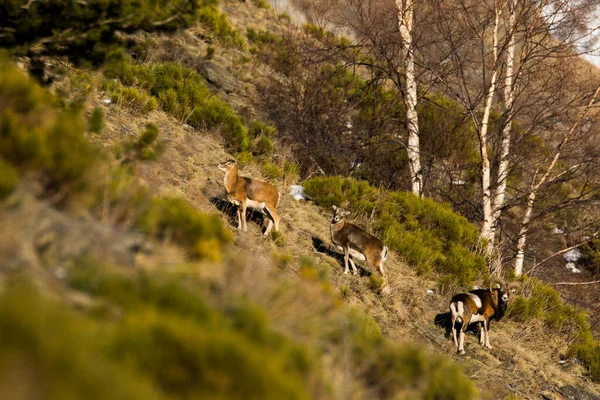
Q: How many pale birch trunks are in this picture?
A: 4